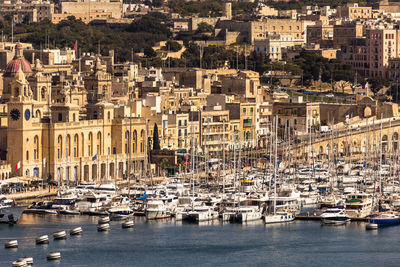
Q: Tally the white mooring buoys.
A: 11